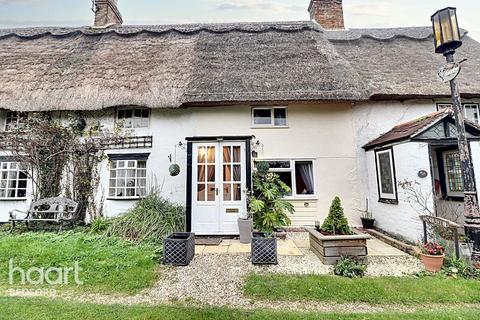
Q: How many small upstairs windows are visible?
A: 4